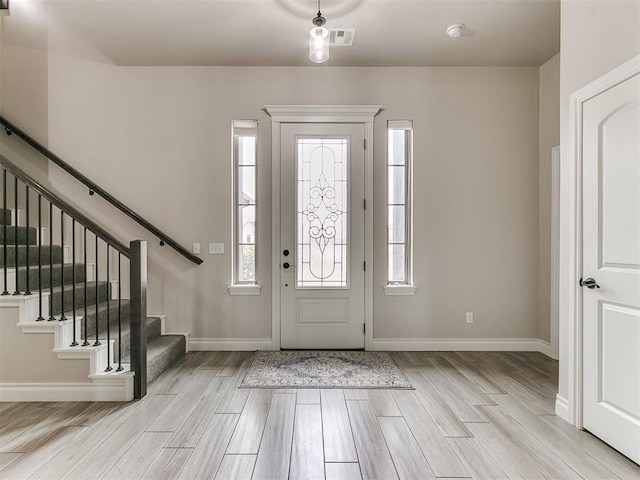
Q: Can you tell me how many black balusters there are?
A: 11